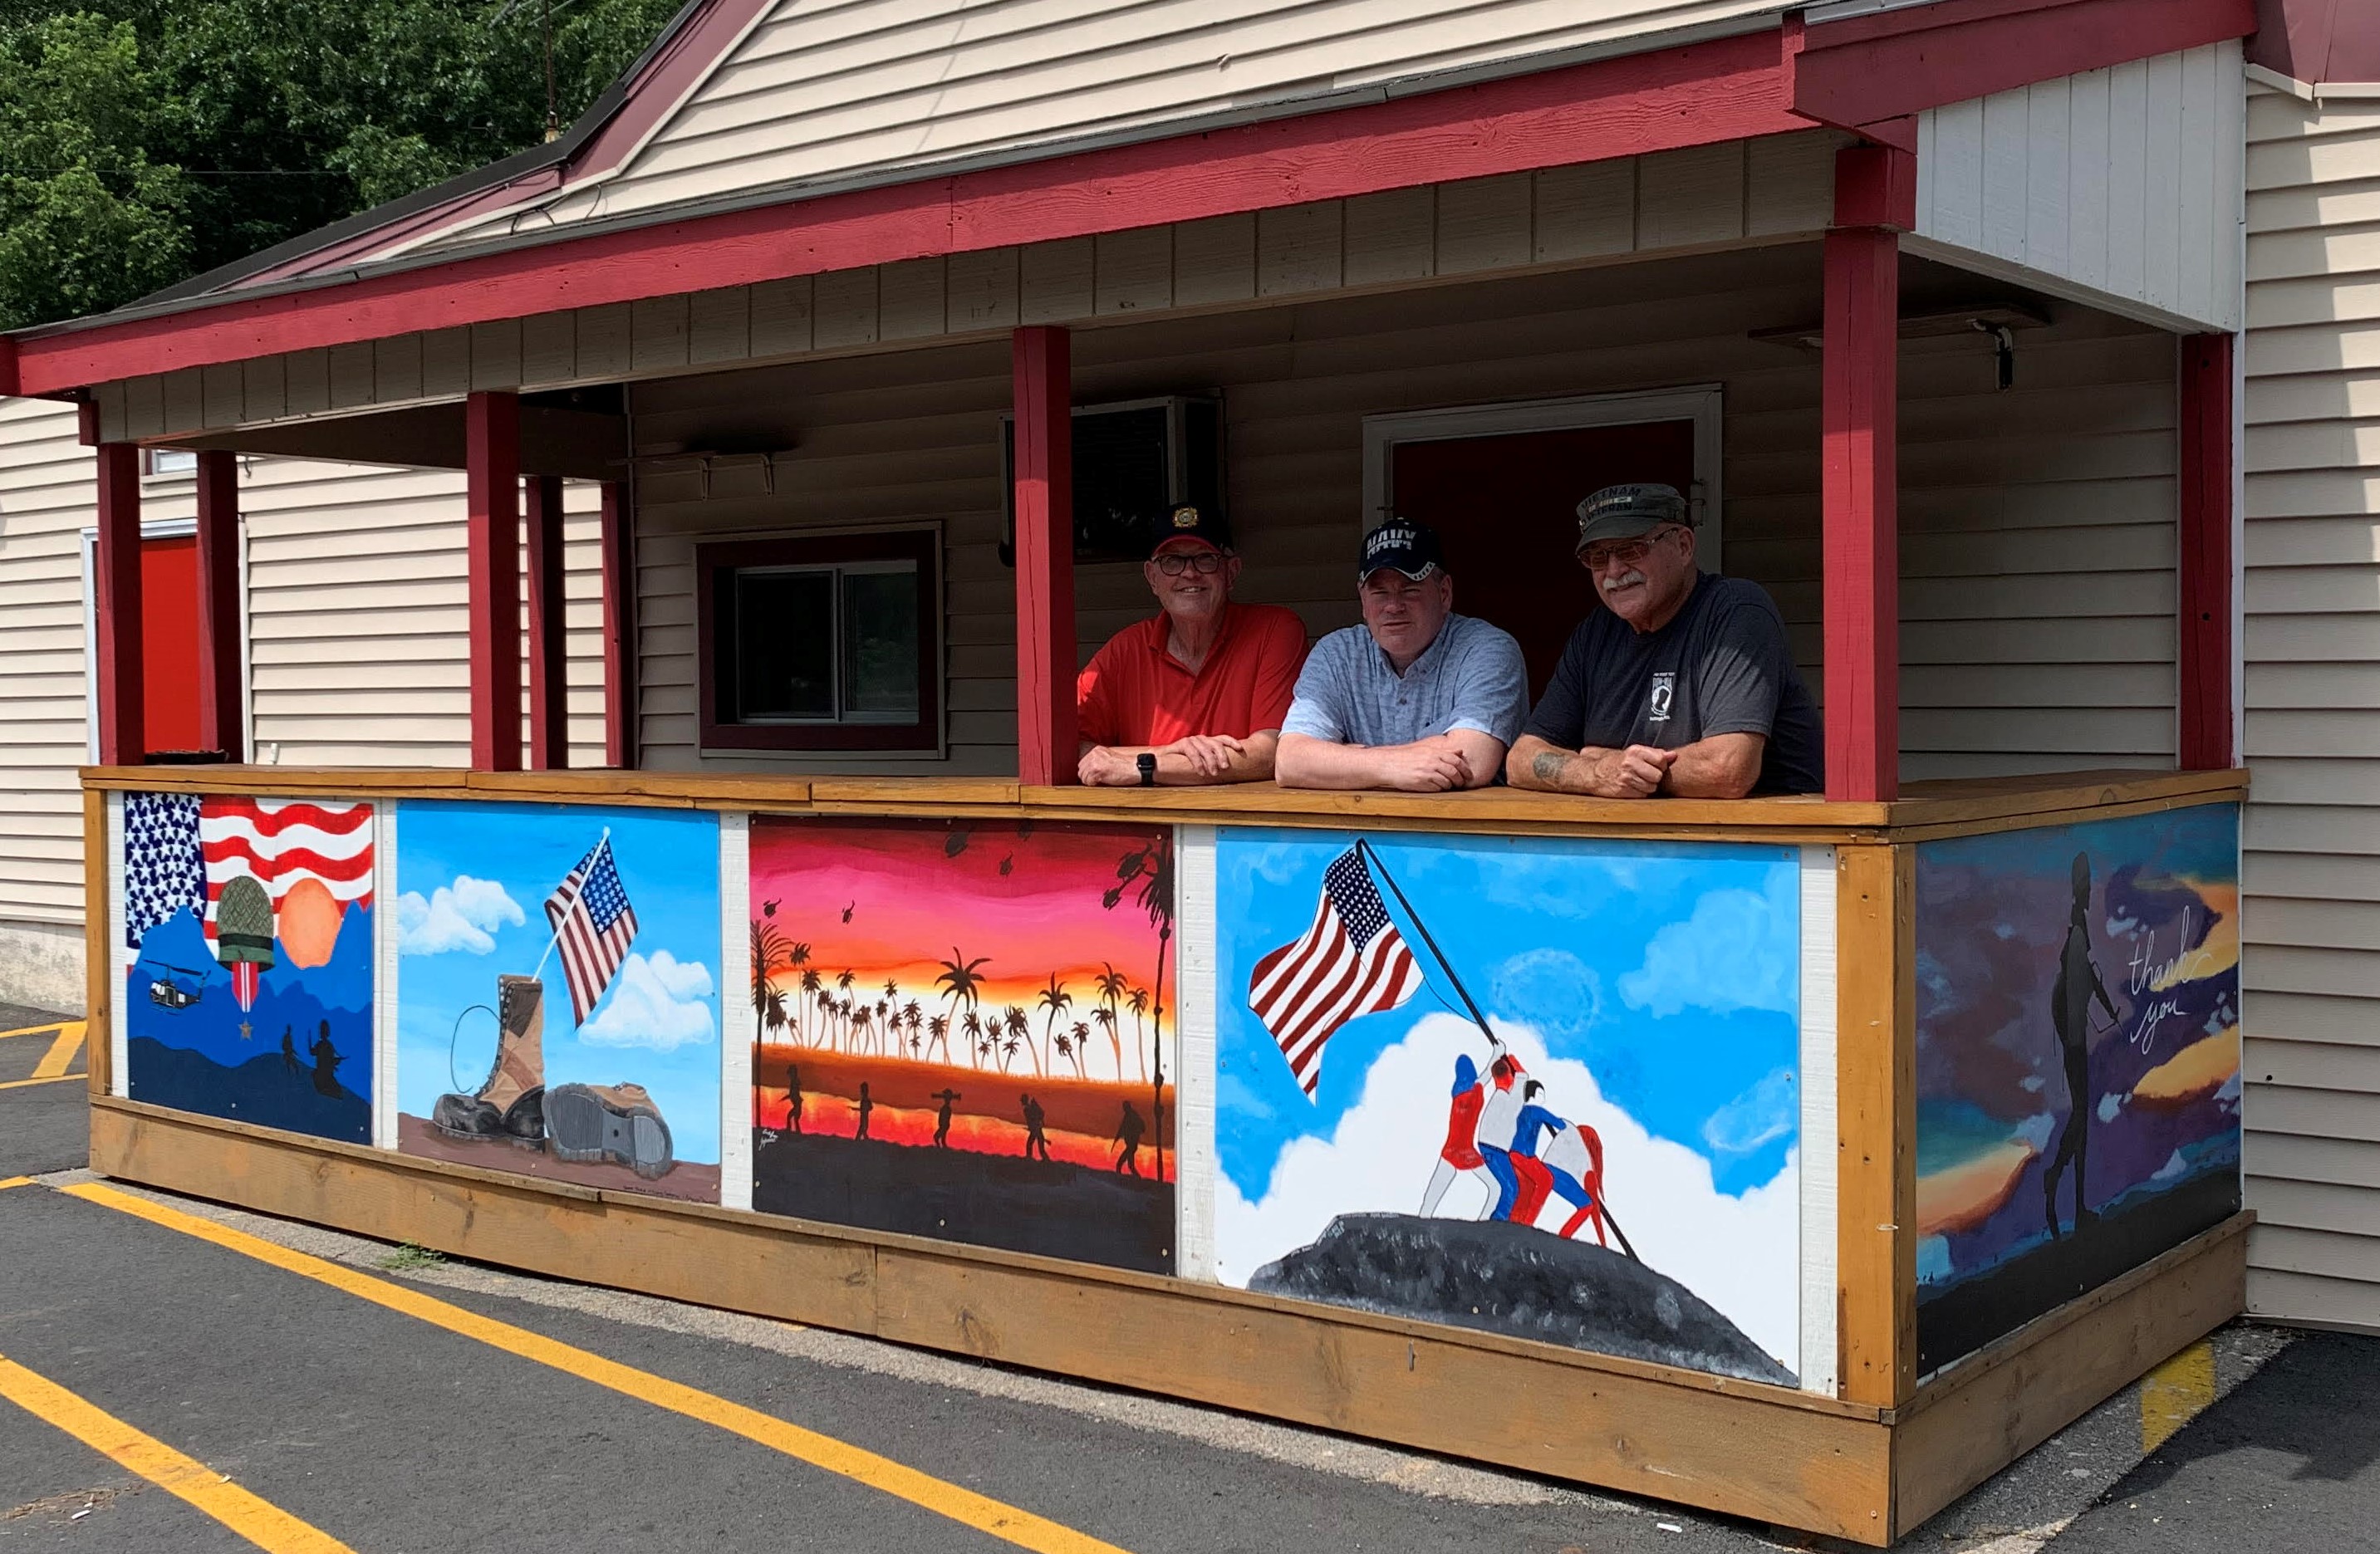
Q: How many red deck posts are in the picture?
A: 8